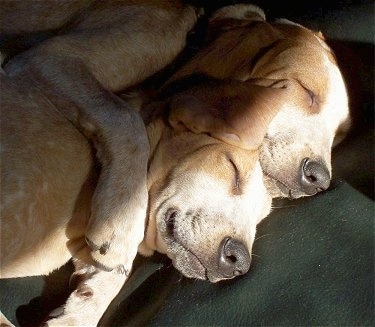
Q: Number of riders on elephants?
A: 0